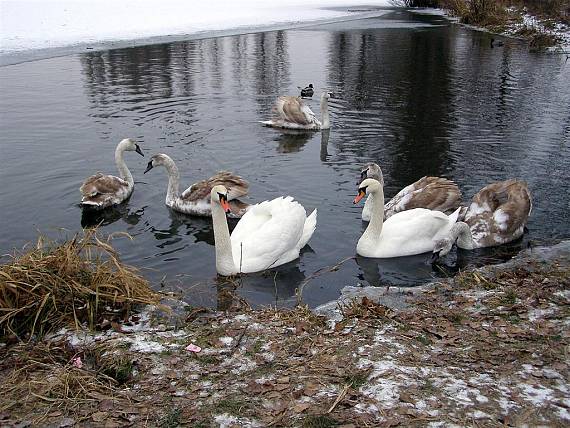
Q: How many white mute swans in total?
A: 2